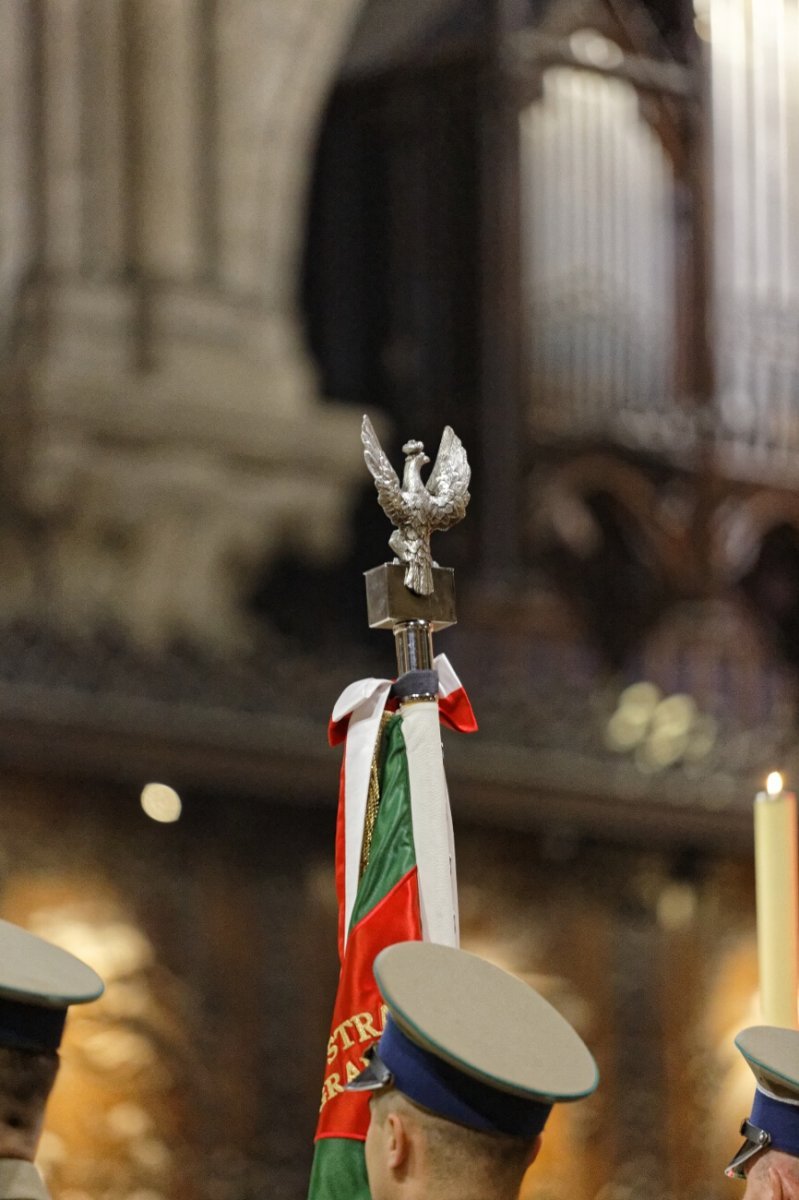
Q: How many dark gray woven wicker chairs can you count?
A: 0